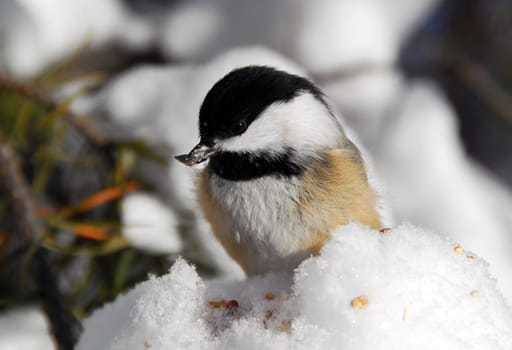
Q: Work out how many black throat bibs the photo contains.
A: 1